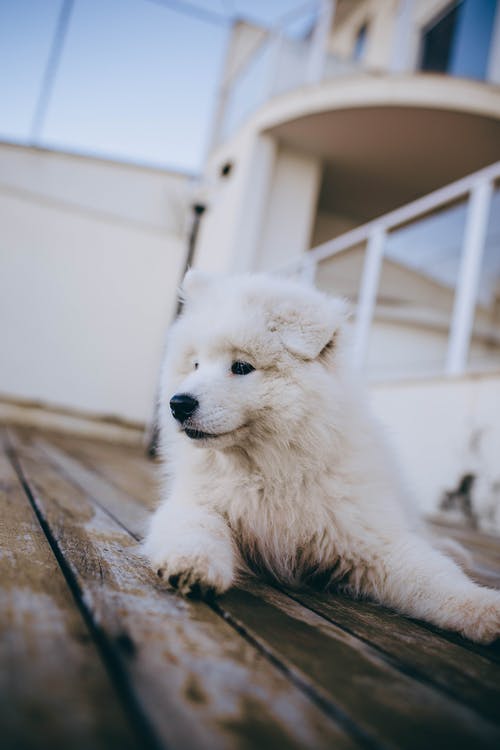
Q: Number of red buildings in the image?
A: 0